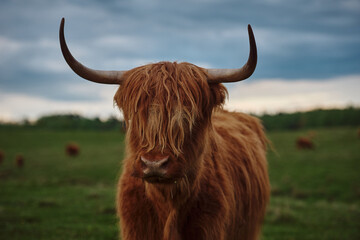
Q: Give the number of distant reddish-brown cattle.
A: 4